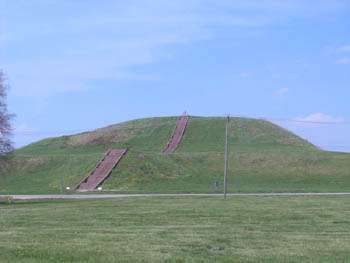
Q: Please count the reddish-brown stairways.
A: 2